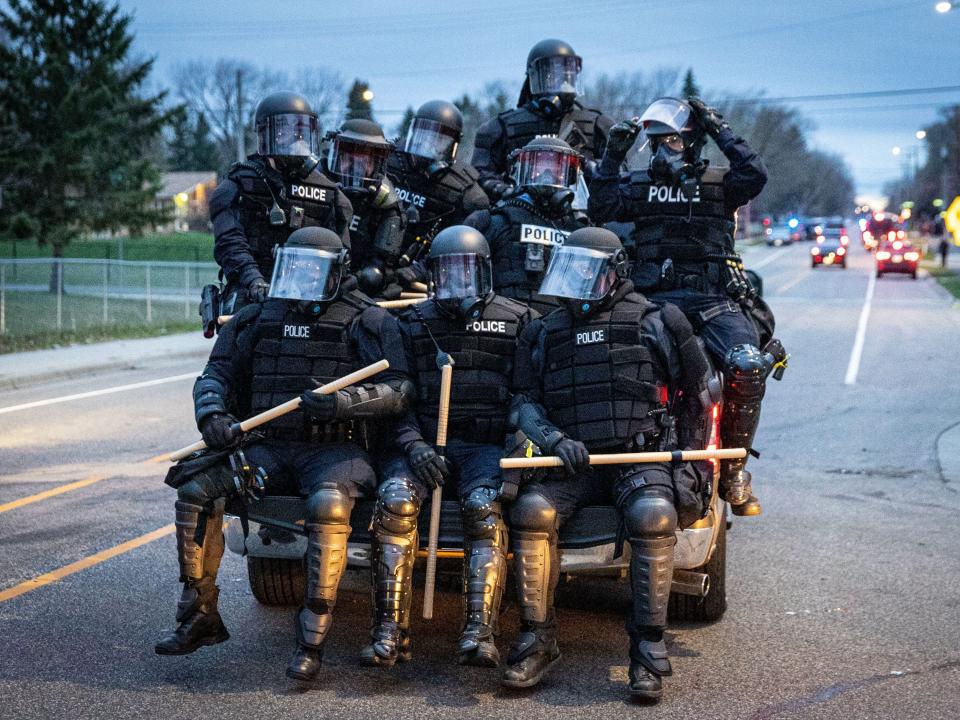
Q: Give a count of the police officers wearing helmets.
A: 9